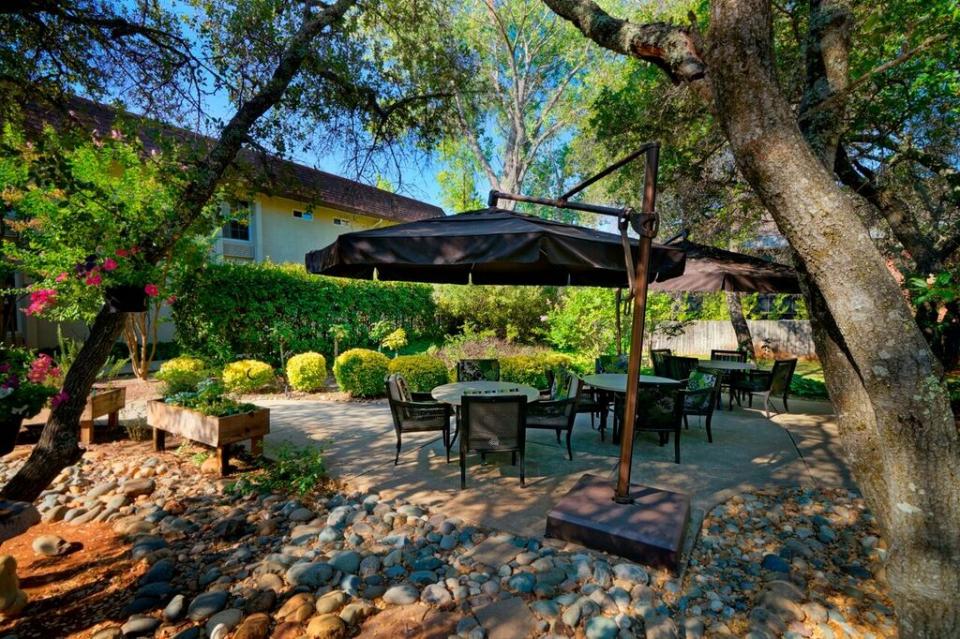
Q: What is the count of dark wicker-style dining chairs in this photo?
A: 12